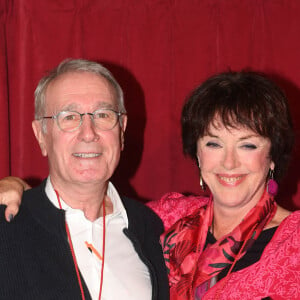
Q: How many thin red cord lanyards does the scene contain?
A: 2